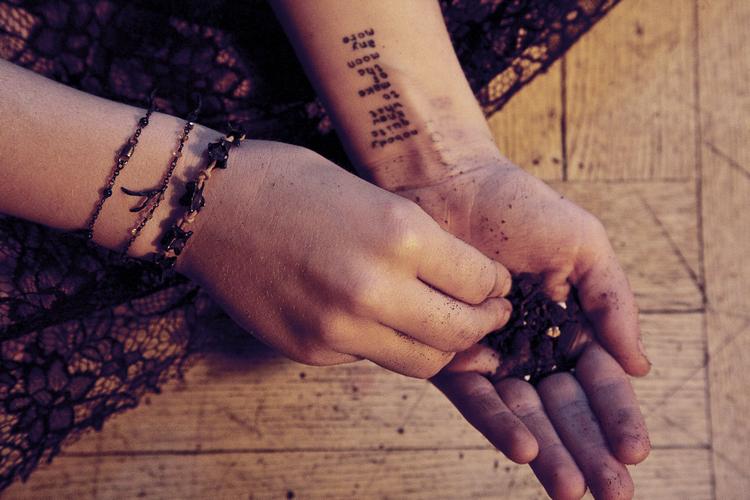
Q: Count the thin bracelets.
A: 2